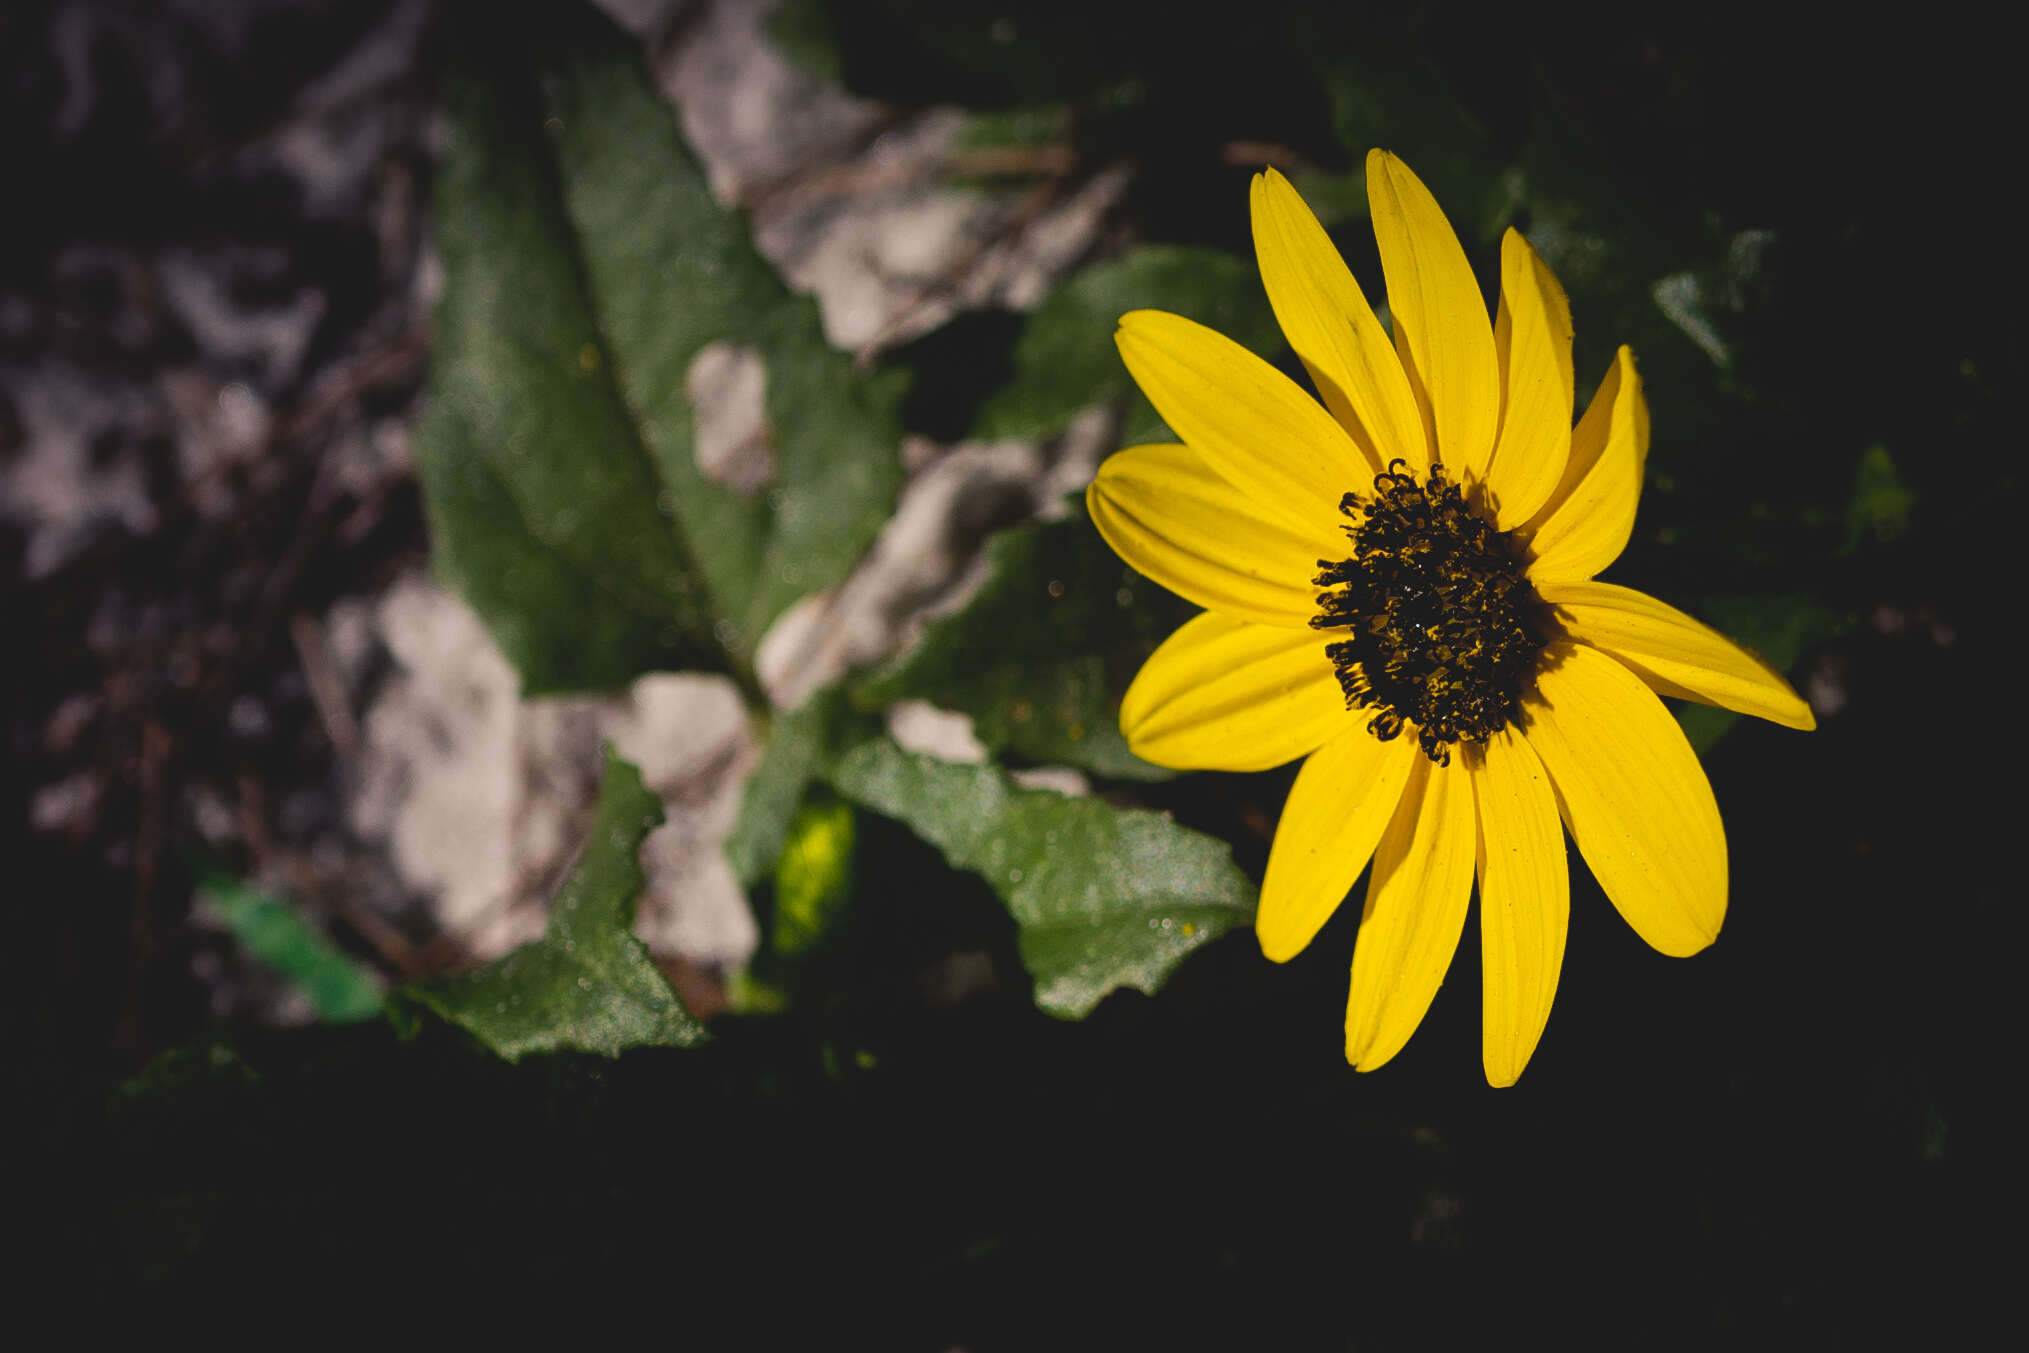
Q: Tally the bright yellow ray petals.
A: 12